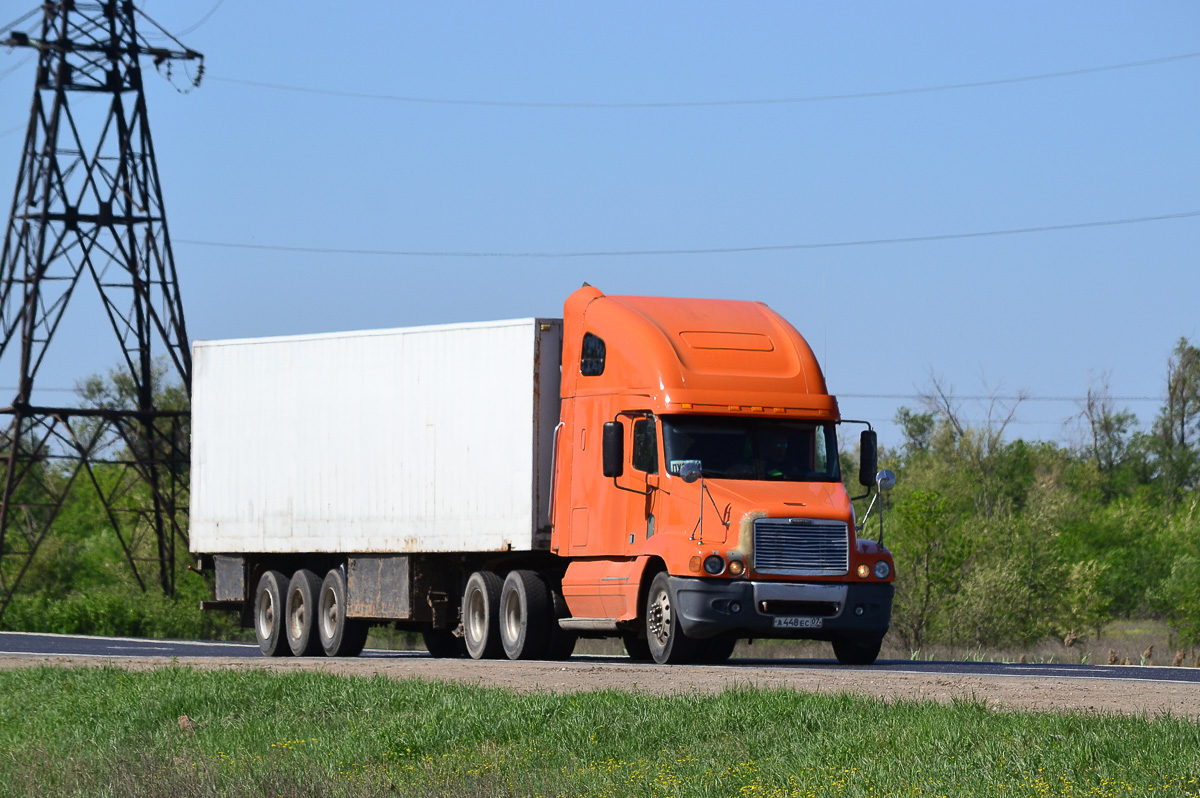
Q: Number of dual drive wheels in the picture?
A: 2